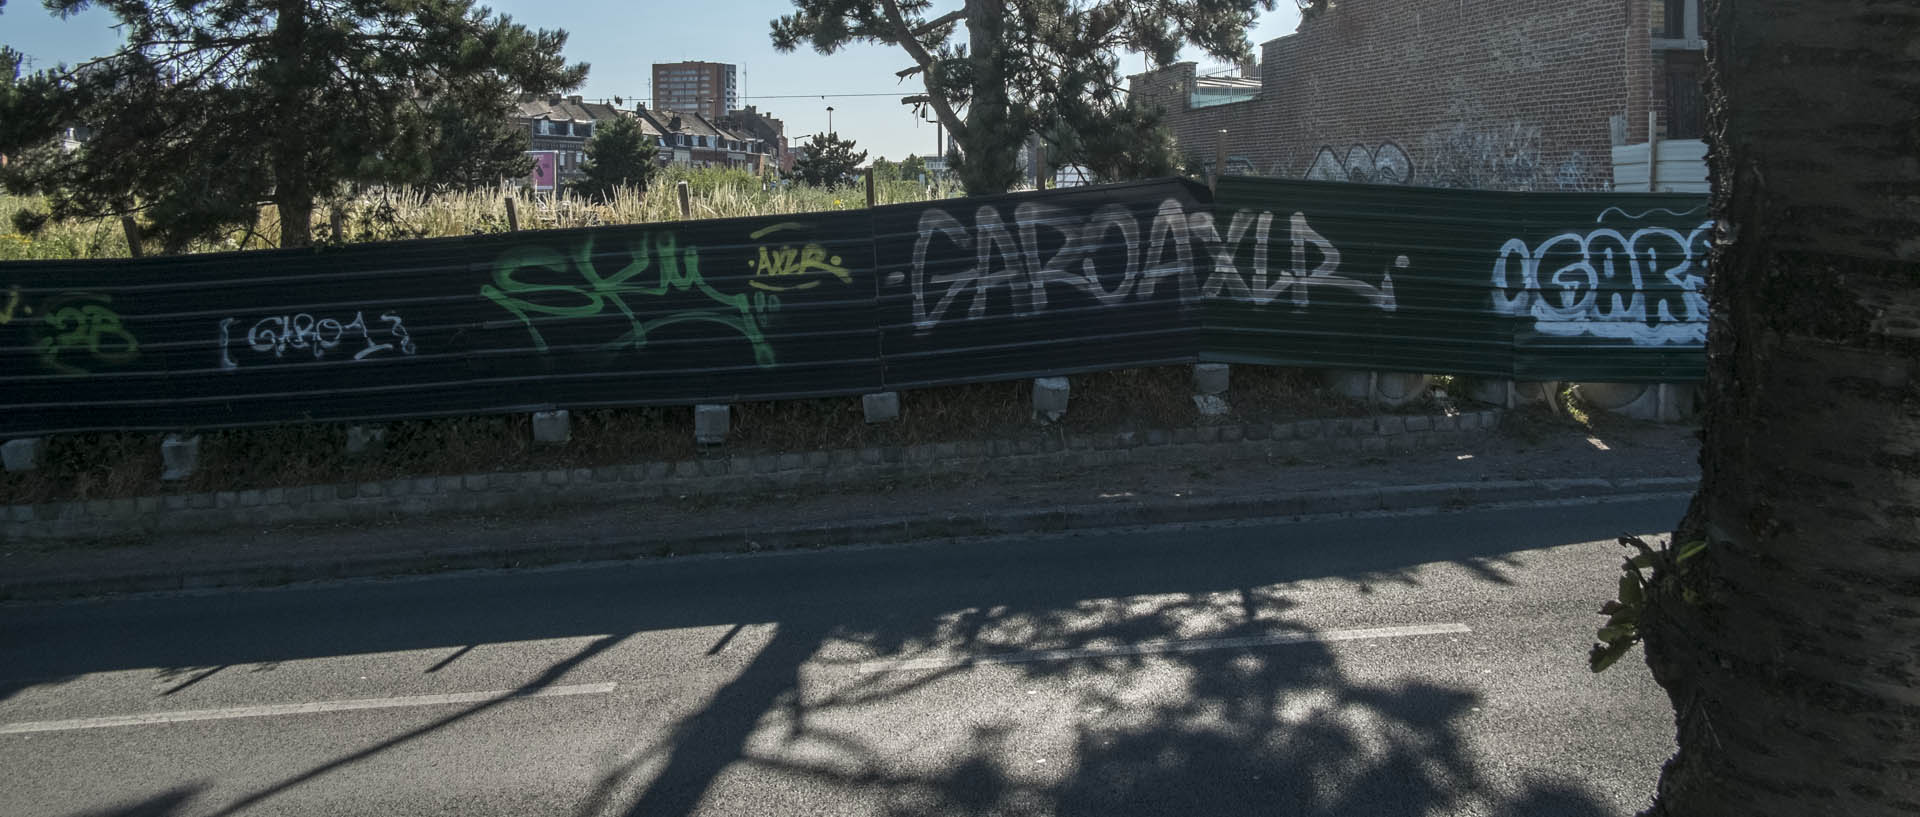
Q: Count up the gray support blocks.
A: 8